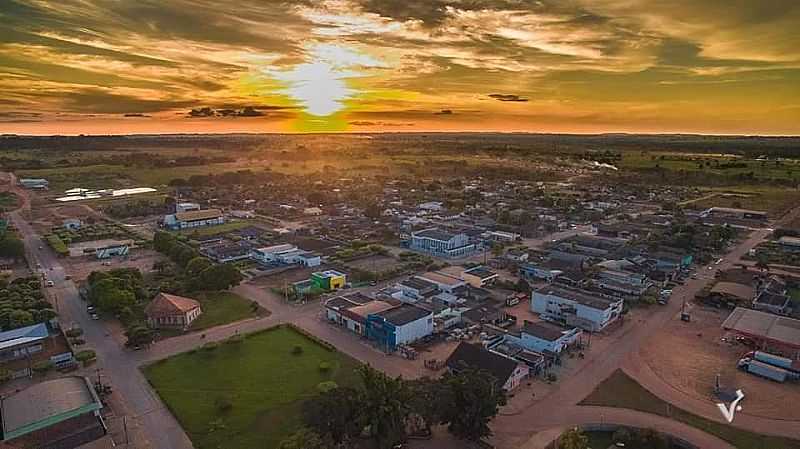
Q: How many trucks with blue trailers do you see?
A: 2